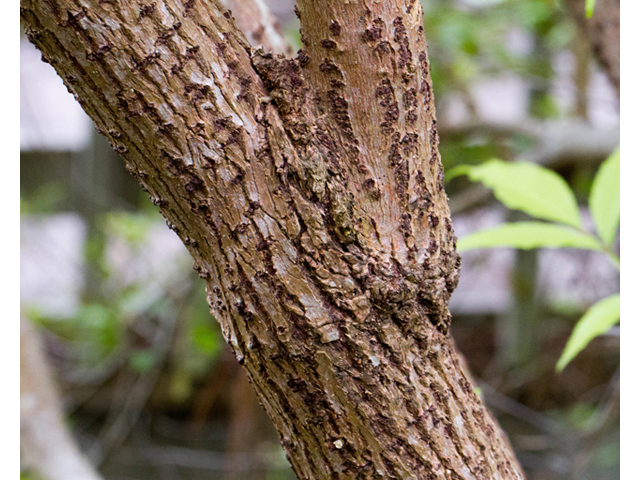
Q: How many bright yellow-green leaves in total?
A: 4